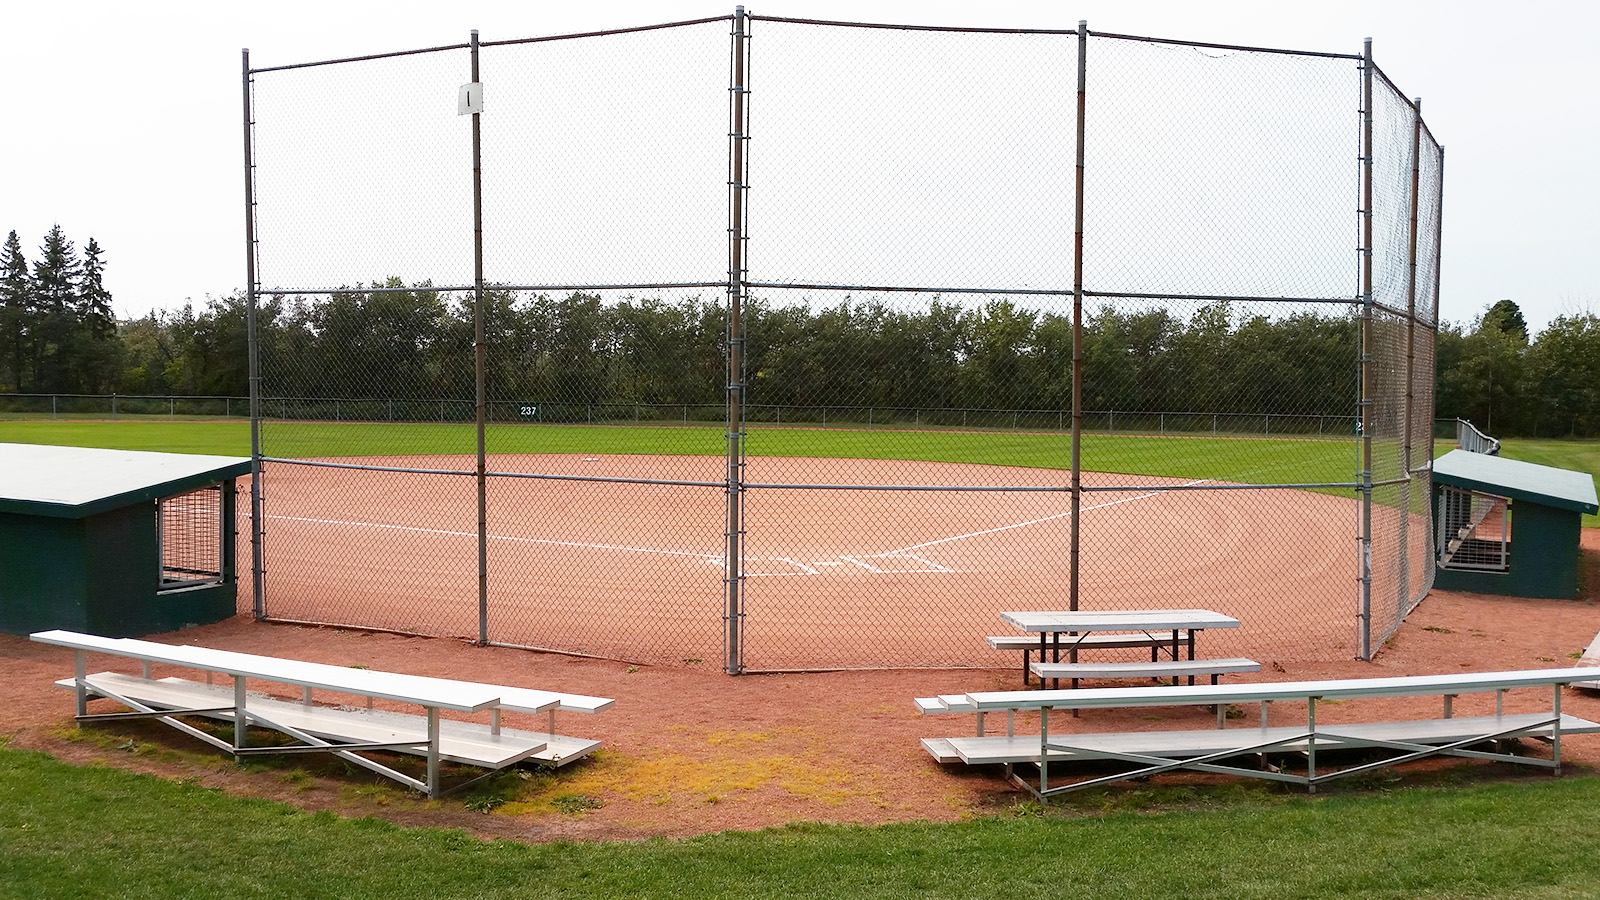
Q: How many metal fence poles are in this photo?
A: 7